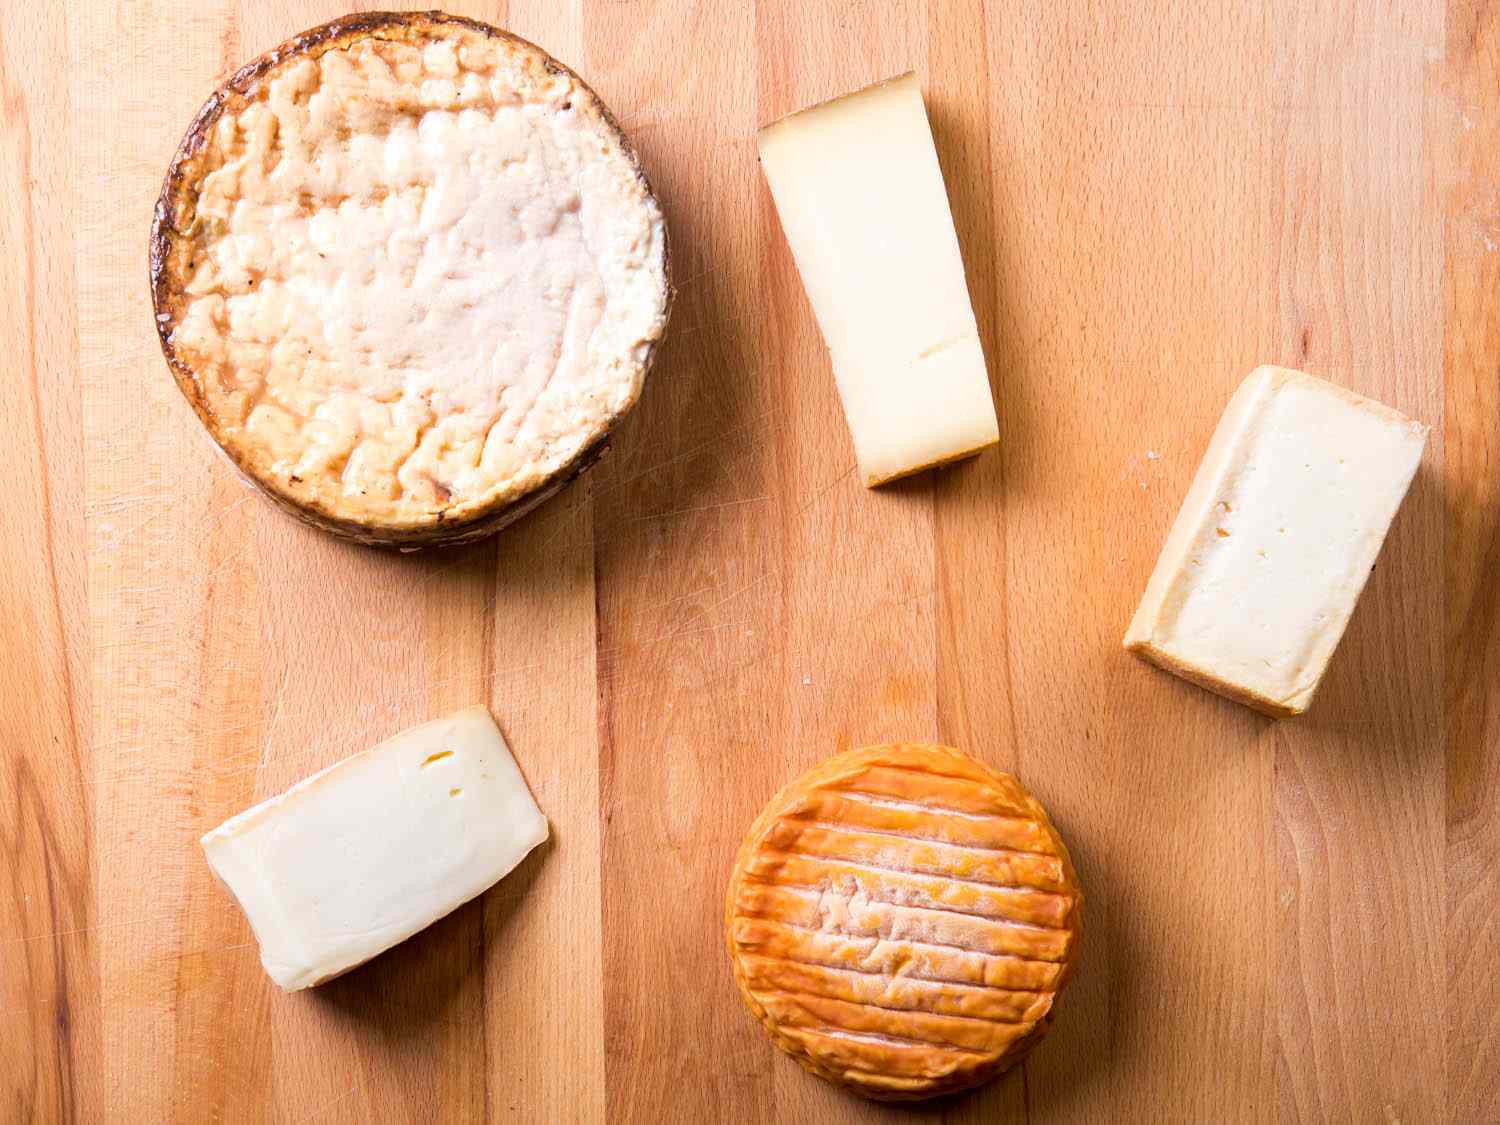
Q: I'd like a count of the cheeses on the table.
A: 5